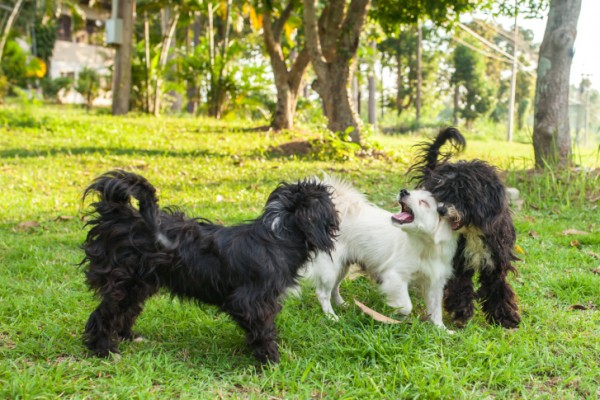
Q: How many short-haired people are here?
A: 0